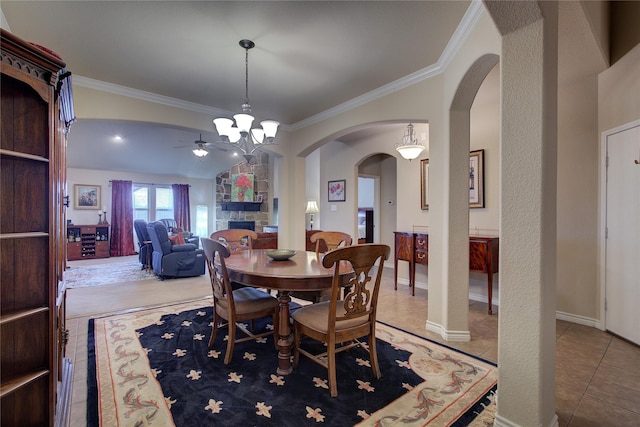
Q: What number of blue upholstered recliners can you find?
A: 2